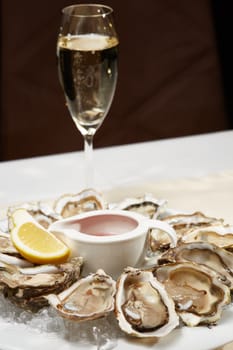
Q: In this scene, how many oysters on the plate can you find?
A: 11